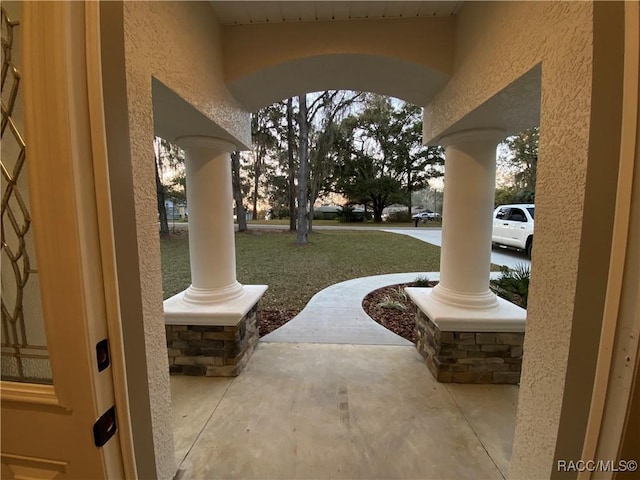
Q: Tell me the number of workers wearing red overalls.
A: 0